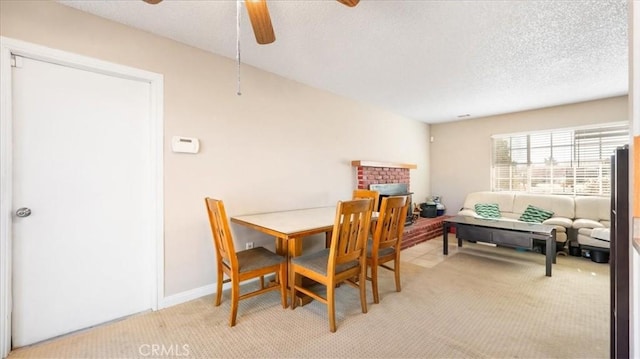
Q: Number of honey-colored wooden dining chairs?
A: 4